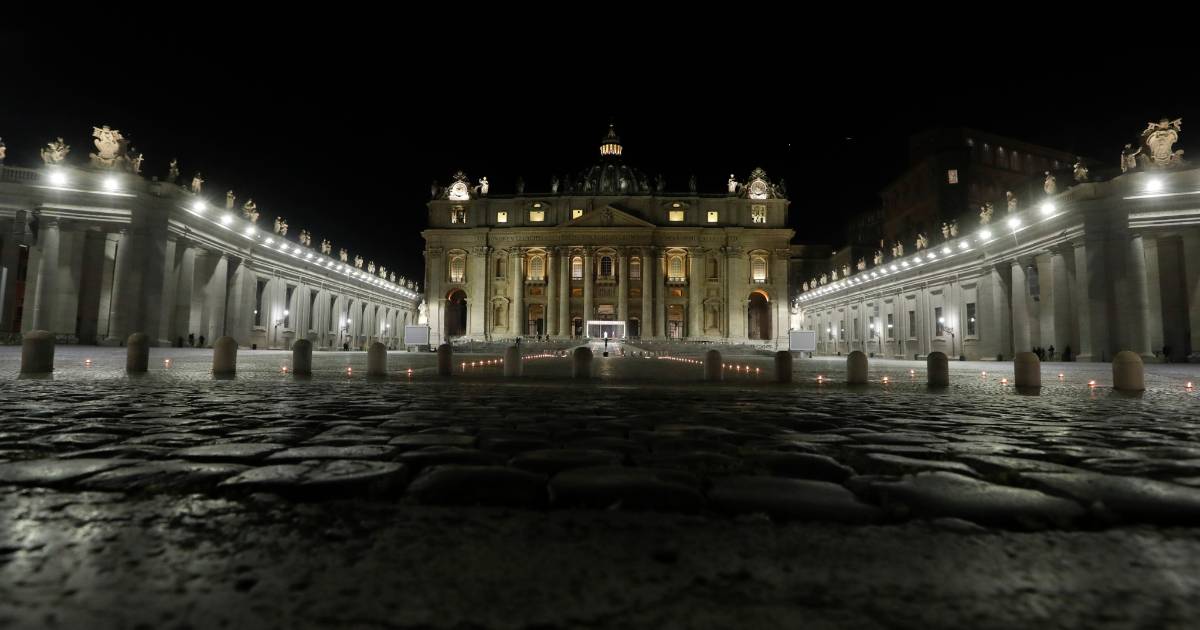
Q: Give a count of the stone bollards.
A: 14